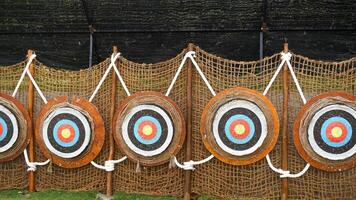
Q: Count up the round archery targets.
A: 5